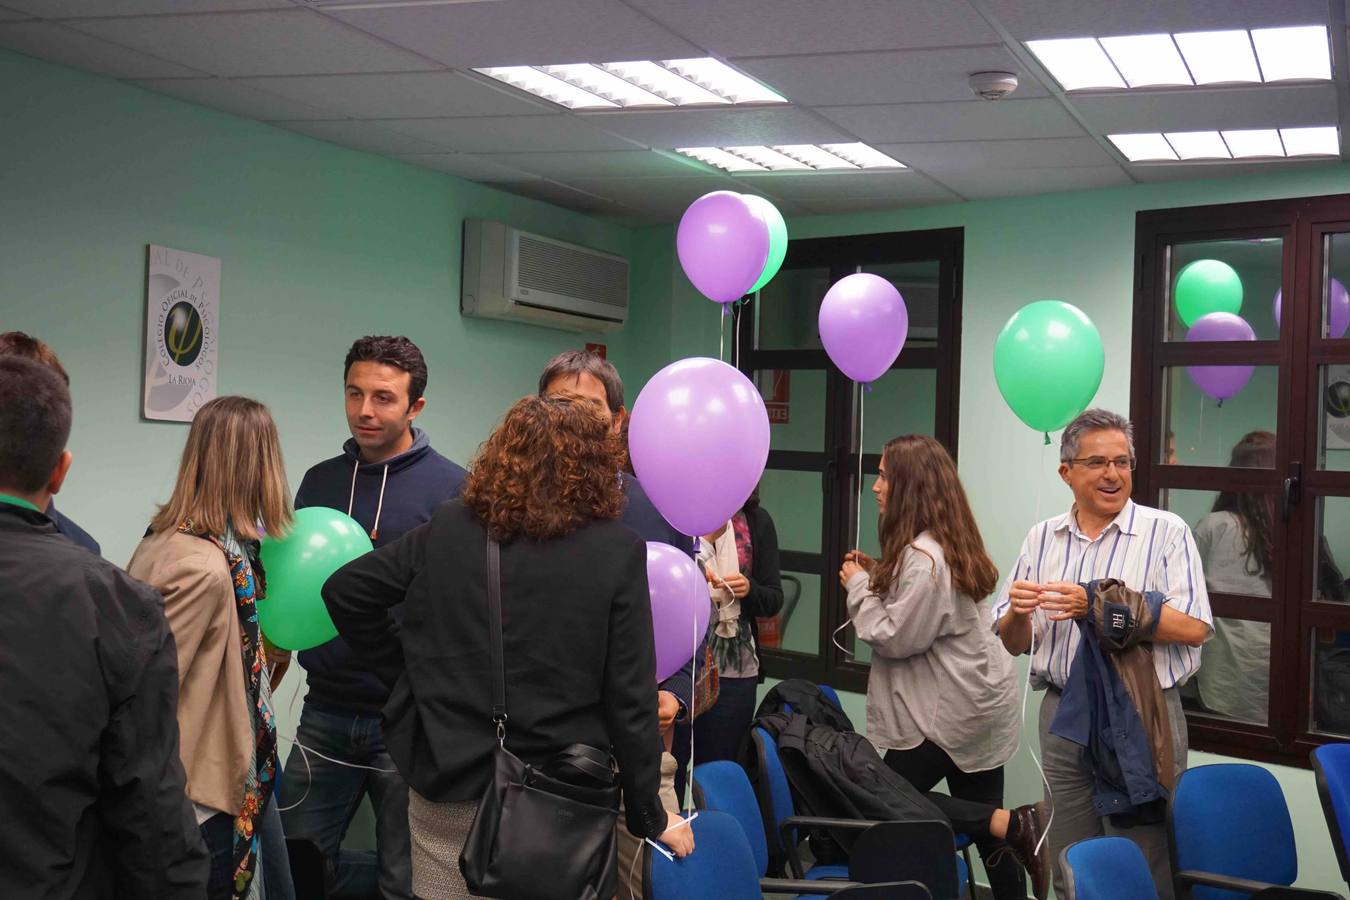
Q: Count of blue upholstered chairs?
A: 7